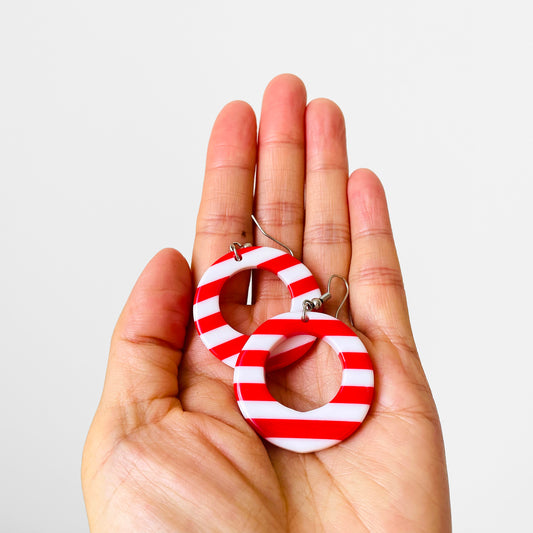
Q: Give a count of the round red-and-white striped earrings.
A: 2